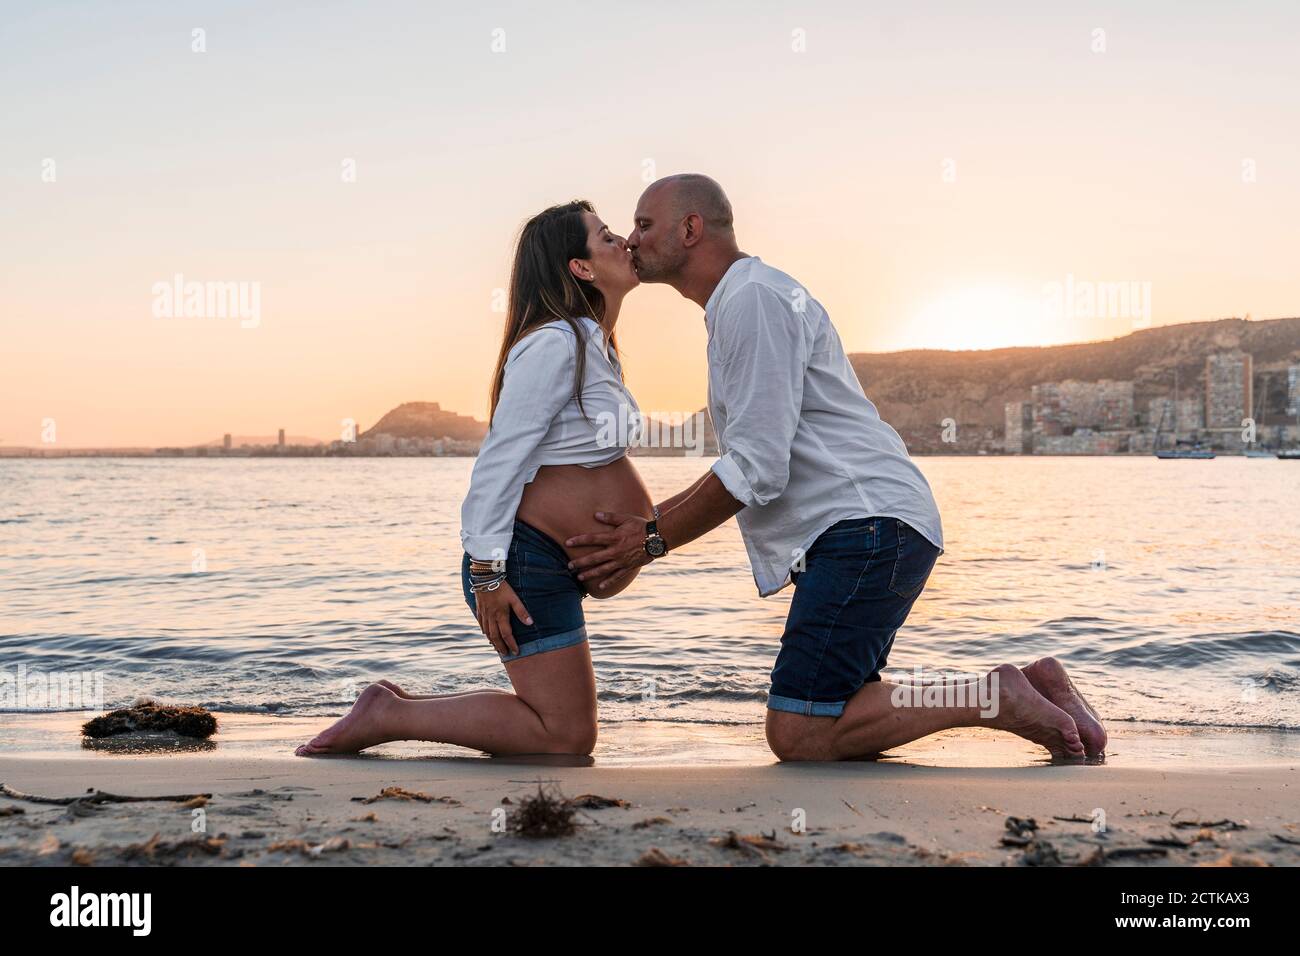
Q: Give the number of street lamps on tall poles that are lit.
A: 0